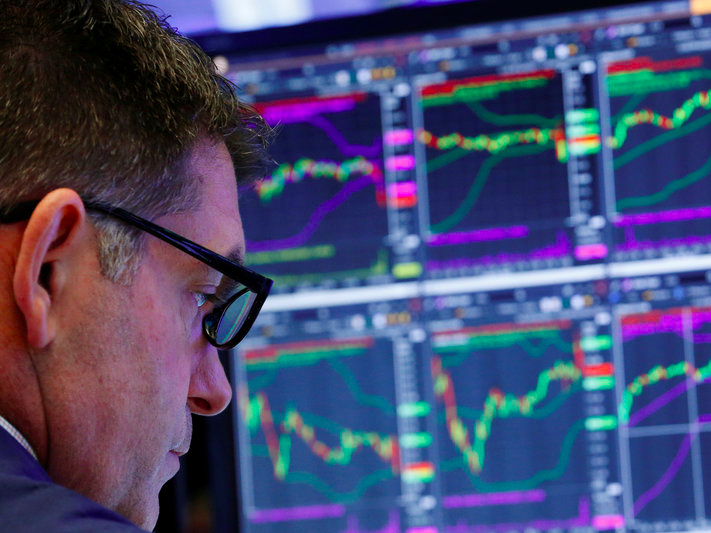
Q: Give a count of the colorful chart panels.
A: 6